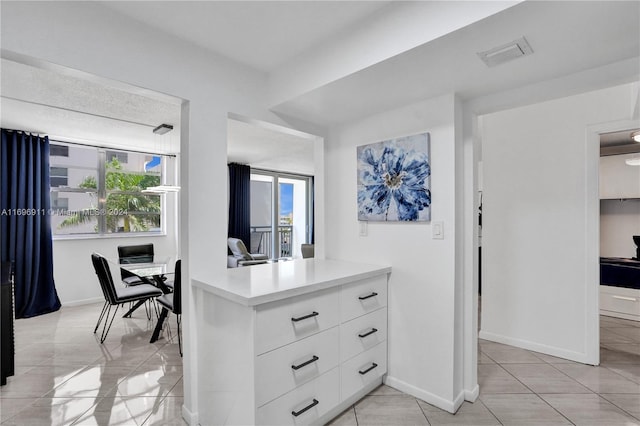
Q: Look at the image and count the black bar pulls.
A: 6